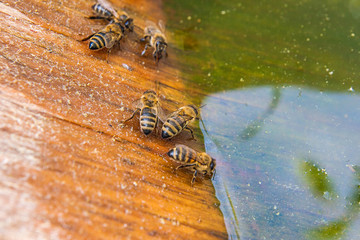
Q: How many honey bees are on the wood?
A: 6